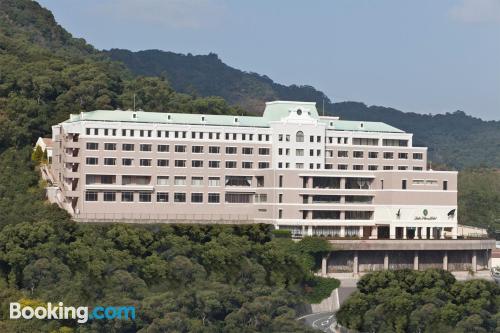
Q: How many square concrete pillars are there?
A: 6